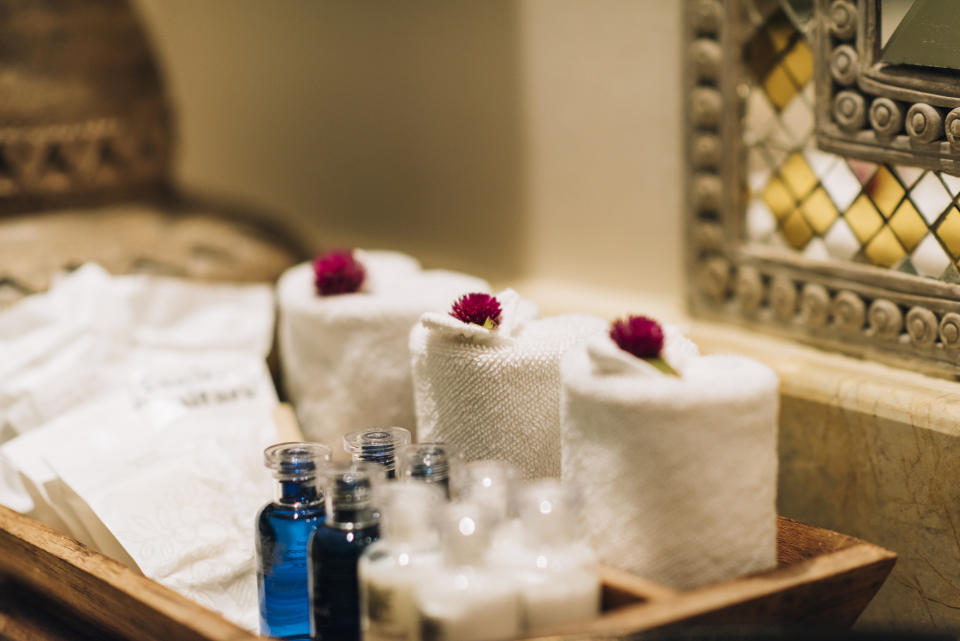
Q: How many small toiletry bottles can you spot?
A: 8